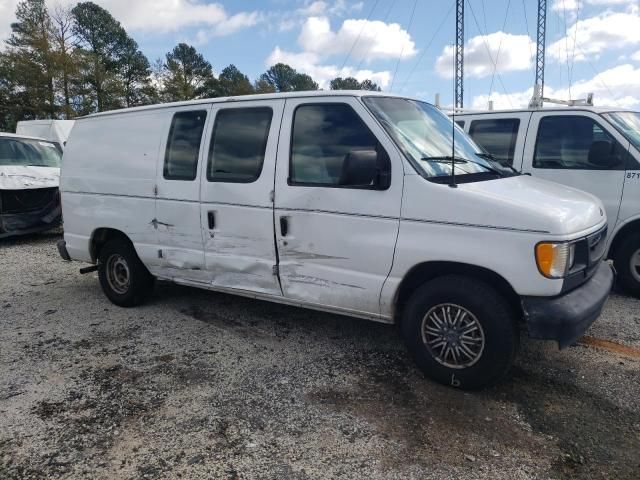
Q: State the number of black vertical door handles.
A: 2